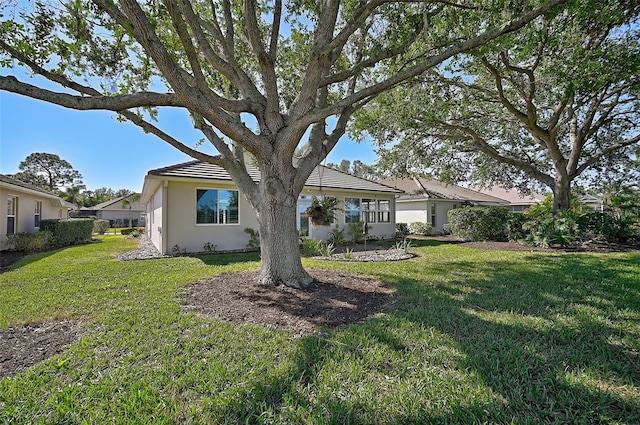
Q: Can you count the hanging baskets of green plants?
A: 1